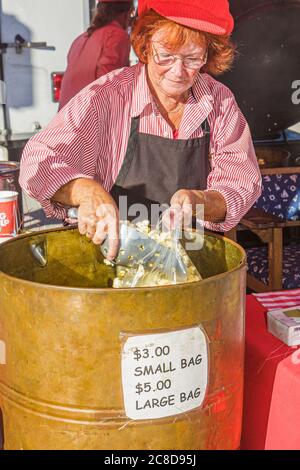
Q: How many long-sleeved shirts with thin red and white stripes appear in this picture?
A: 1